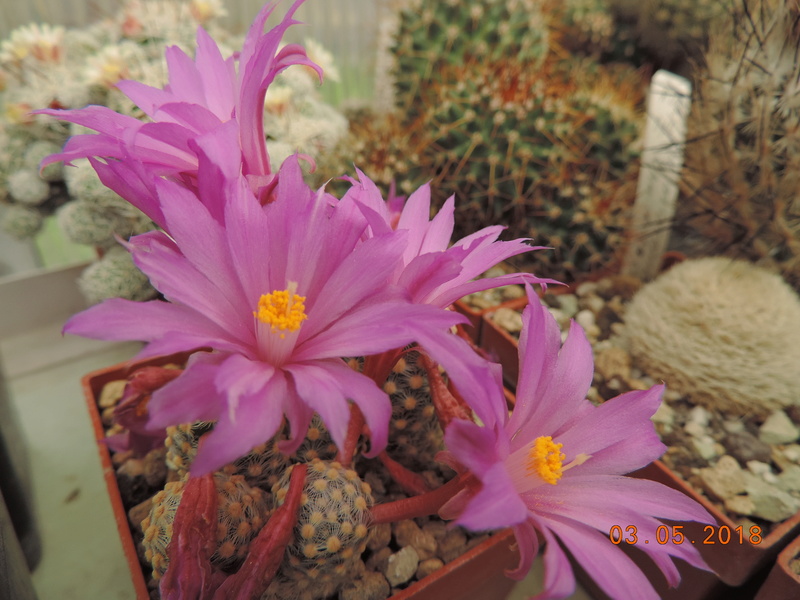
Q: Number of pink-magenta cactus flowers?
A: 4